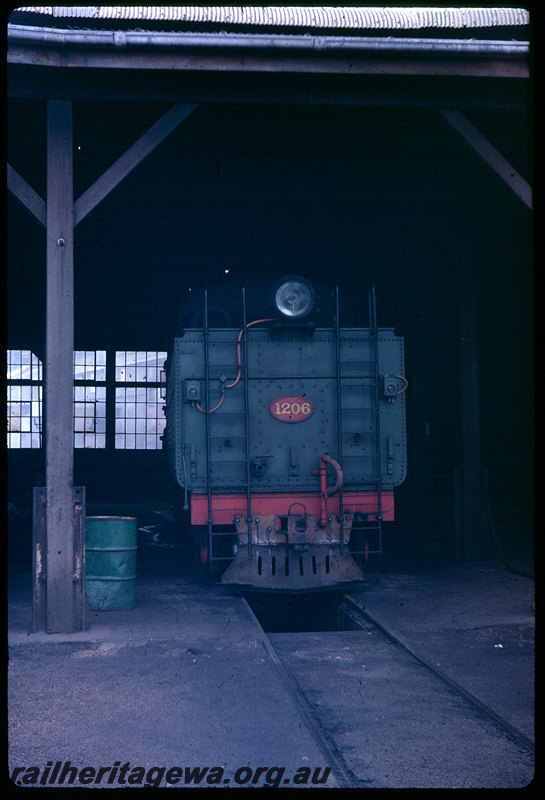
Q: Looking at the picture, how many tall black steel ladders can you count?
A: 2